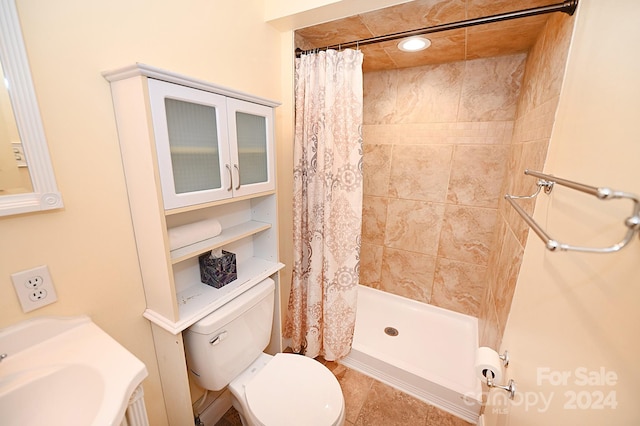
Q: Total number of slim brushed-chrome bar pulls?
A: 2